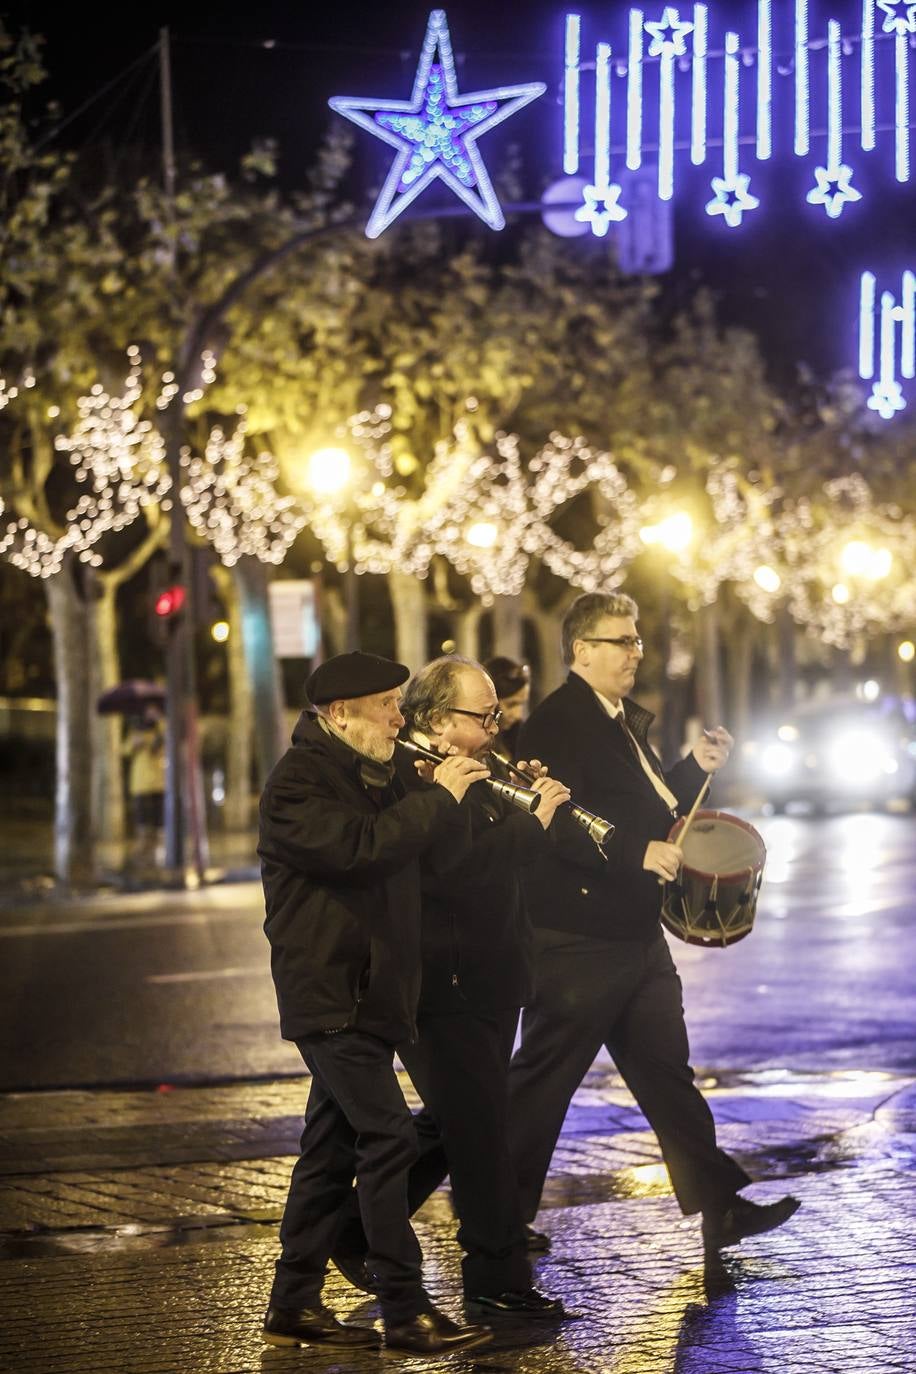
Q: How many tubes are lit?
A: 14